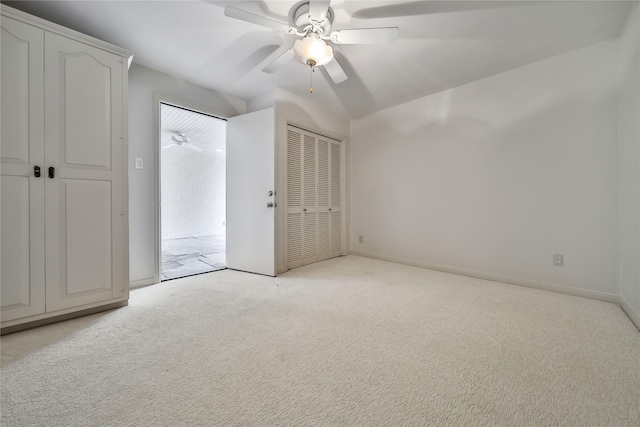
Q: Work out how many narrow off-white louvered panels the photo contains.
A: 4